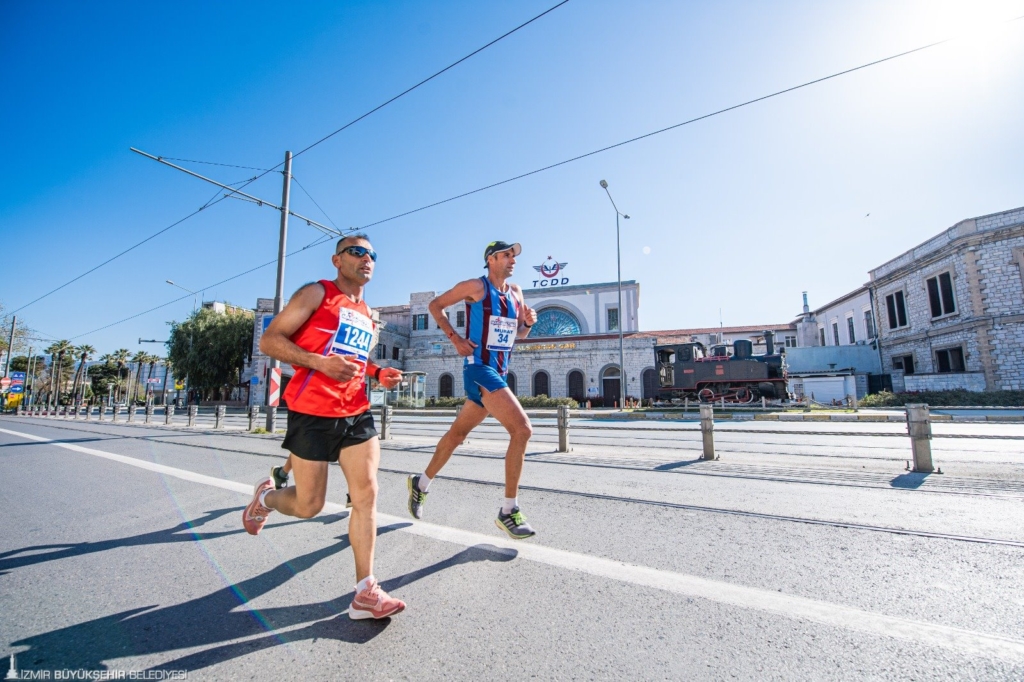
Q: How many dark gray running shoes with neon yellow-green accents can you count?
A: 2